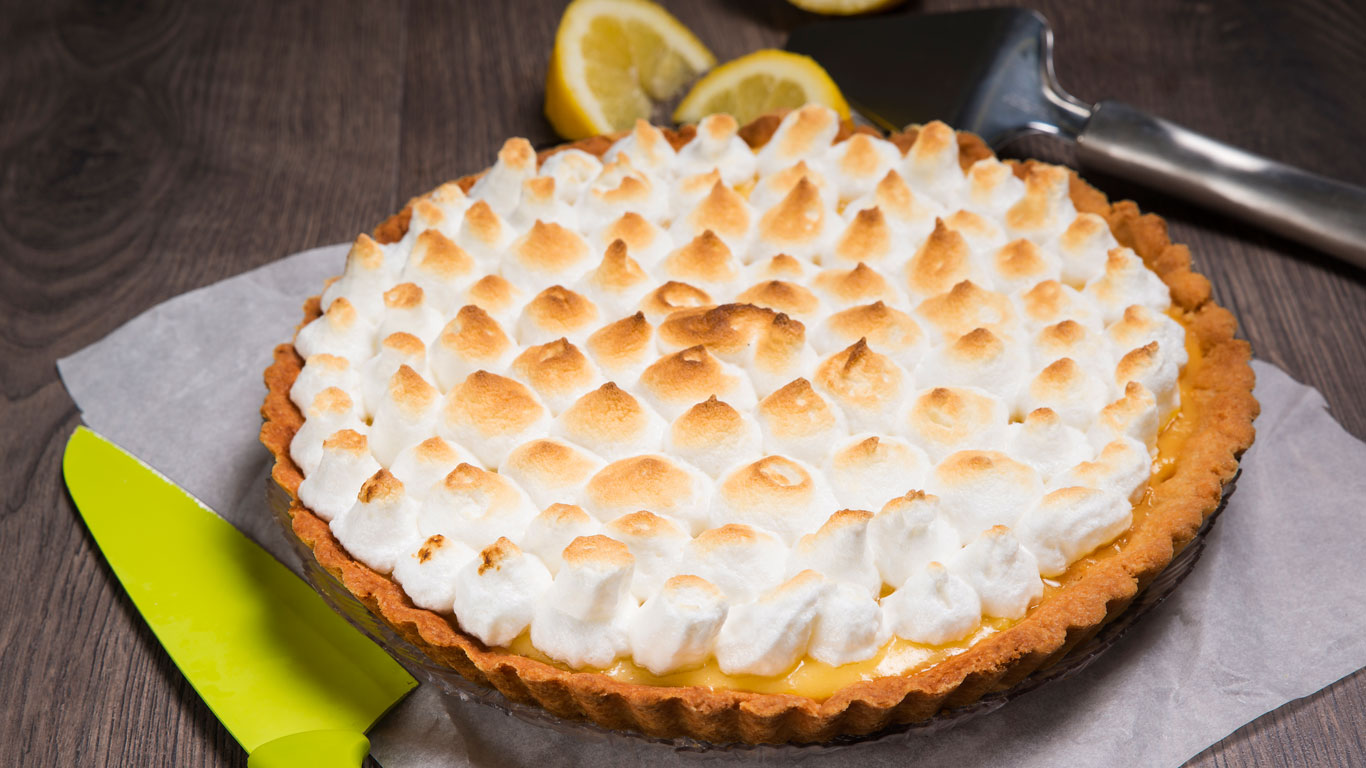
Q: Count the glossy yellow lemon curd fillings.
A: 1